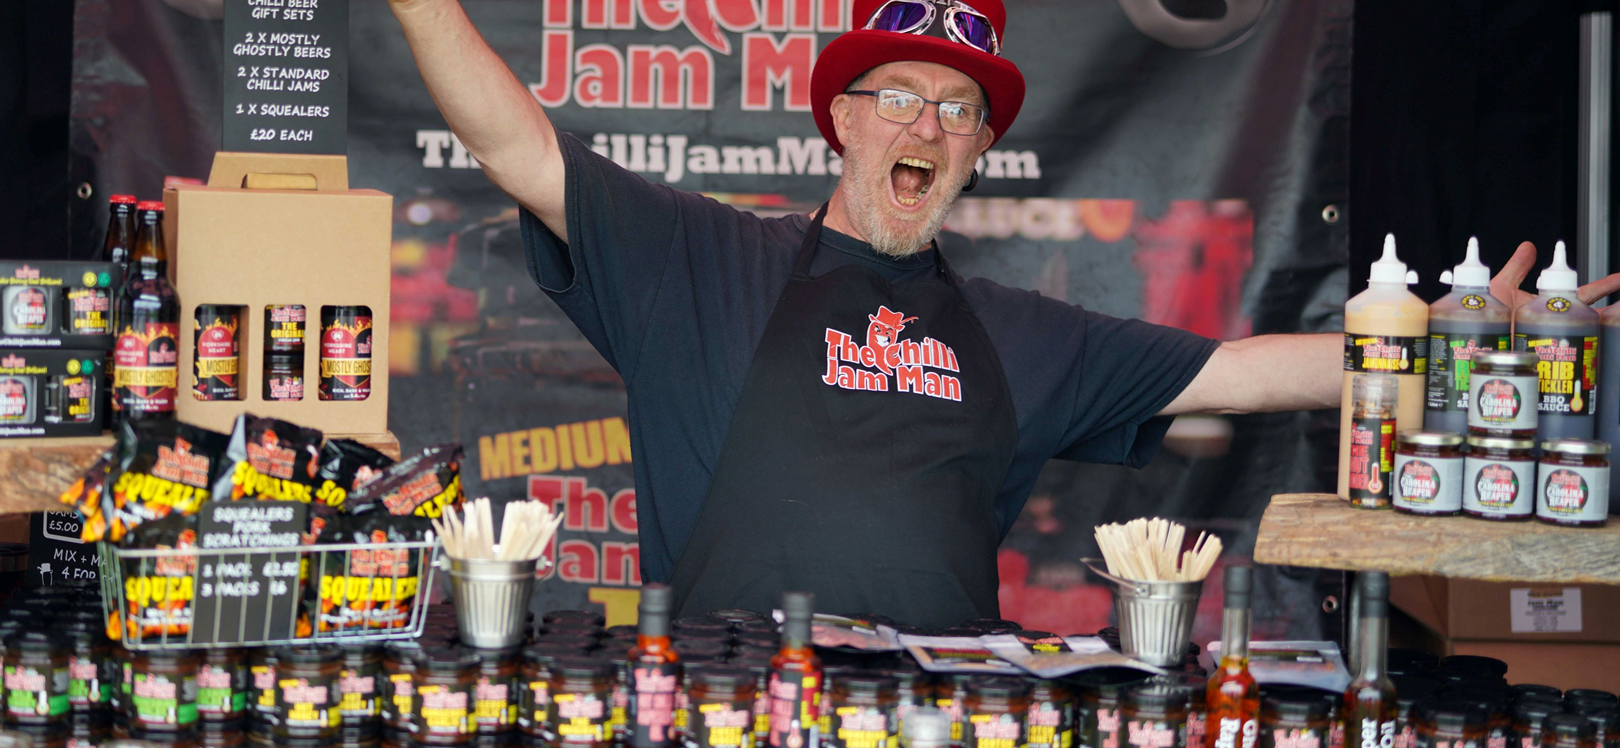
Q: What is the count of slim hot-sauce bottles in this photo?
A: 4